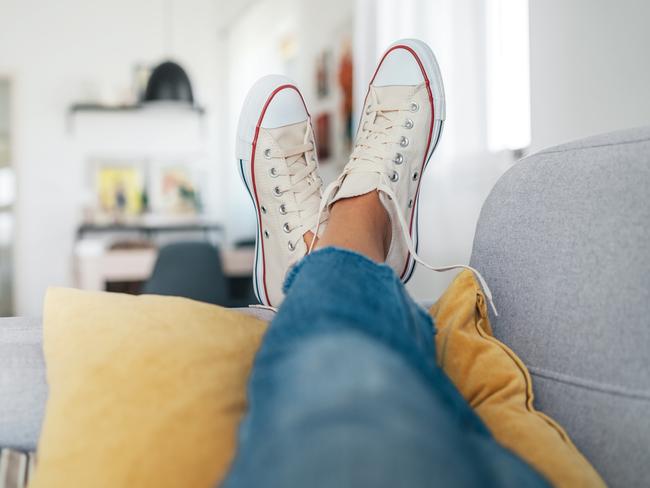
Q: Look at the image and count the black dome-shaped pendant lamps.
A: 1